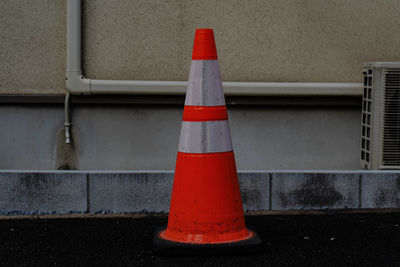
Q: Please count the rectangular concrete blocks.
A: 5